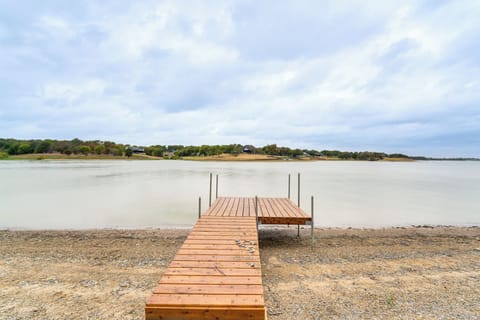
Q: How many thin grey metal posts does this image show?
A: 7